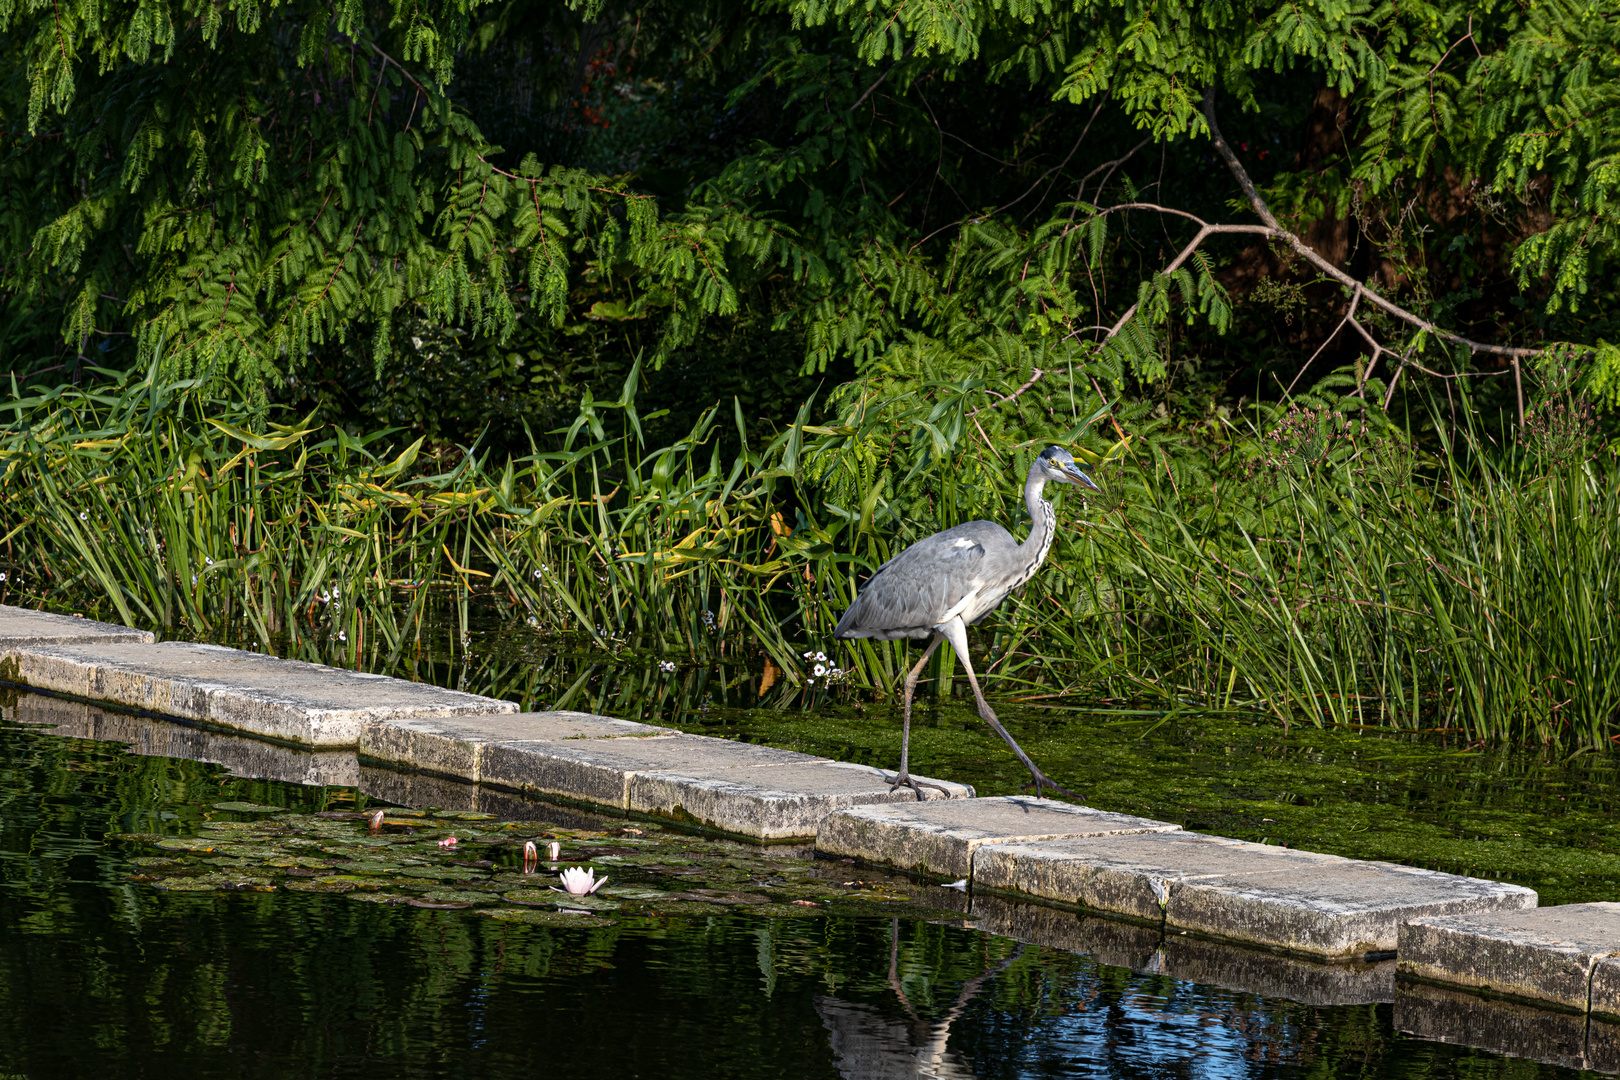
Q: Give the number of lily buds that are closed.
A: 3